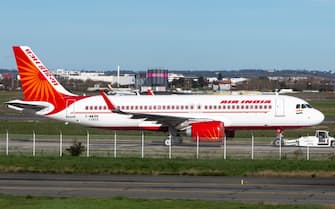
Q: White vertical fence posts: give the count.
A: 12